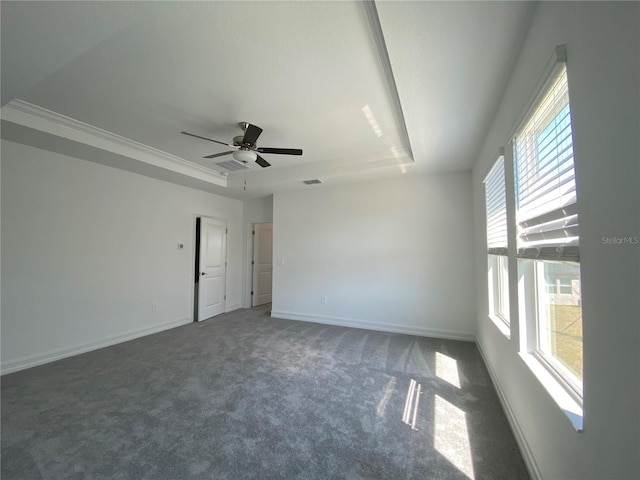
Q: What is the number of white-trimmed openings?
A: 4